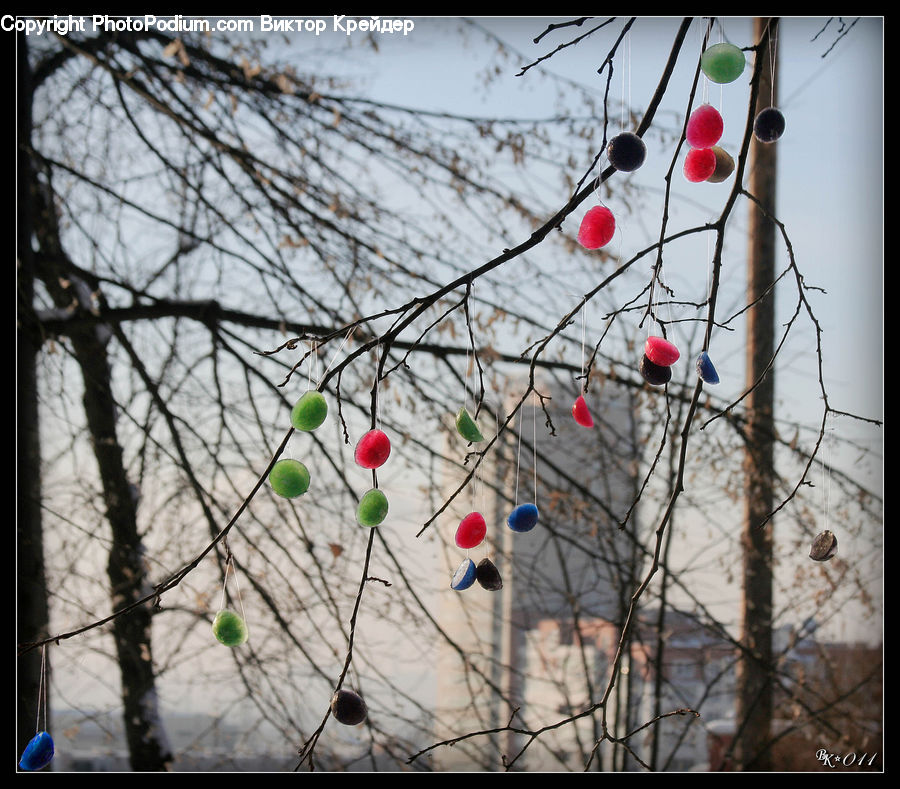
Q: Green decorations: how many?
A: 6